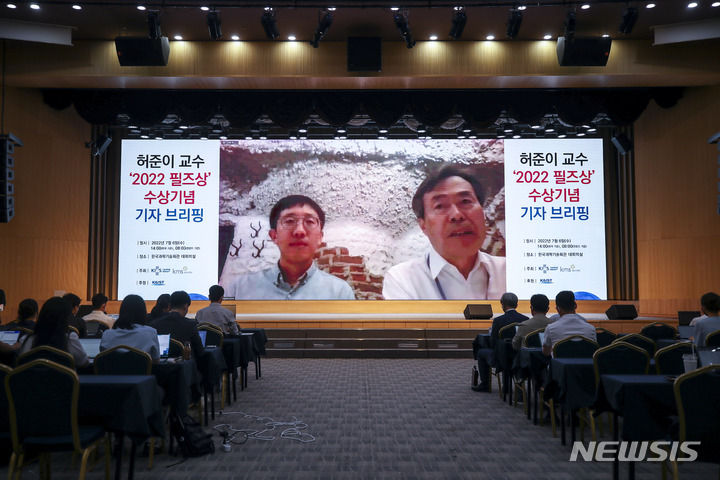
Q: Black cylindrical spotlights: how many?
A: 9